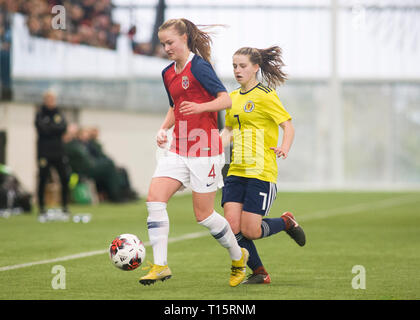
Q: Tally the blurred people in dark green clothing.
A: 3